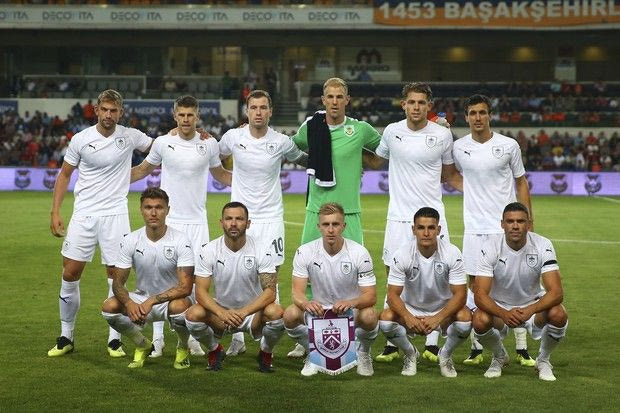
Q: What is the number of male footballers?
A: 11